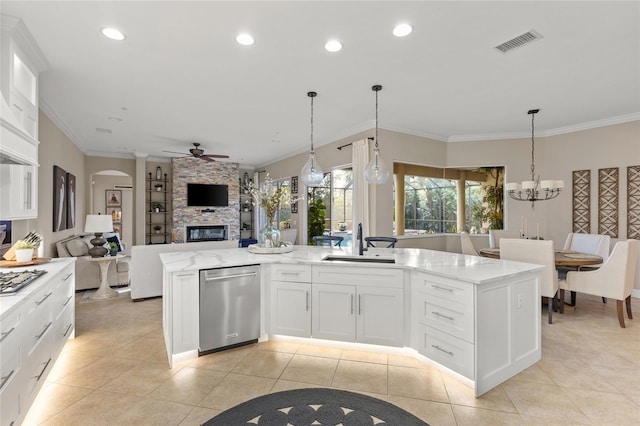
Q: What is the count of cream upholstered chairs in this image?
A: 5